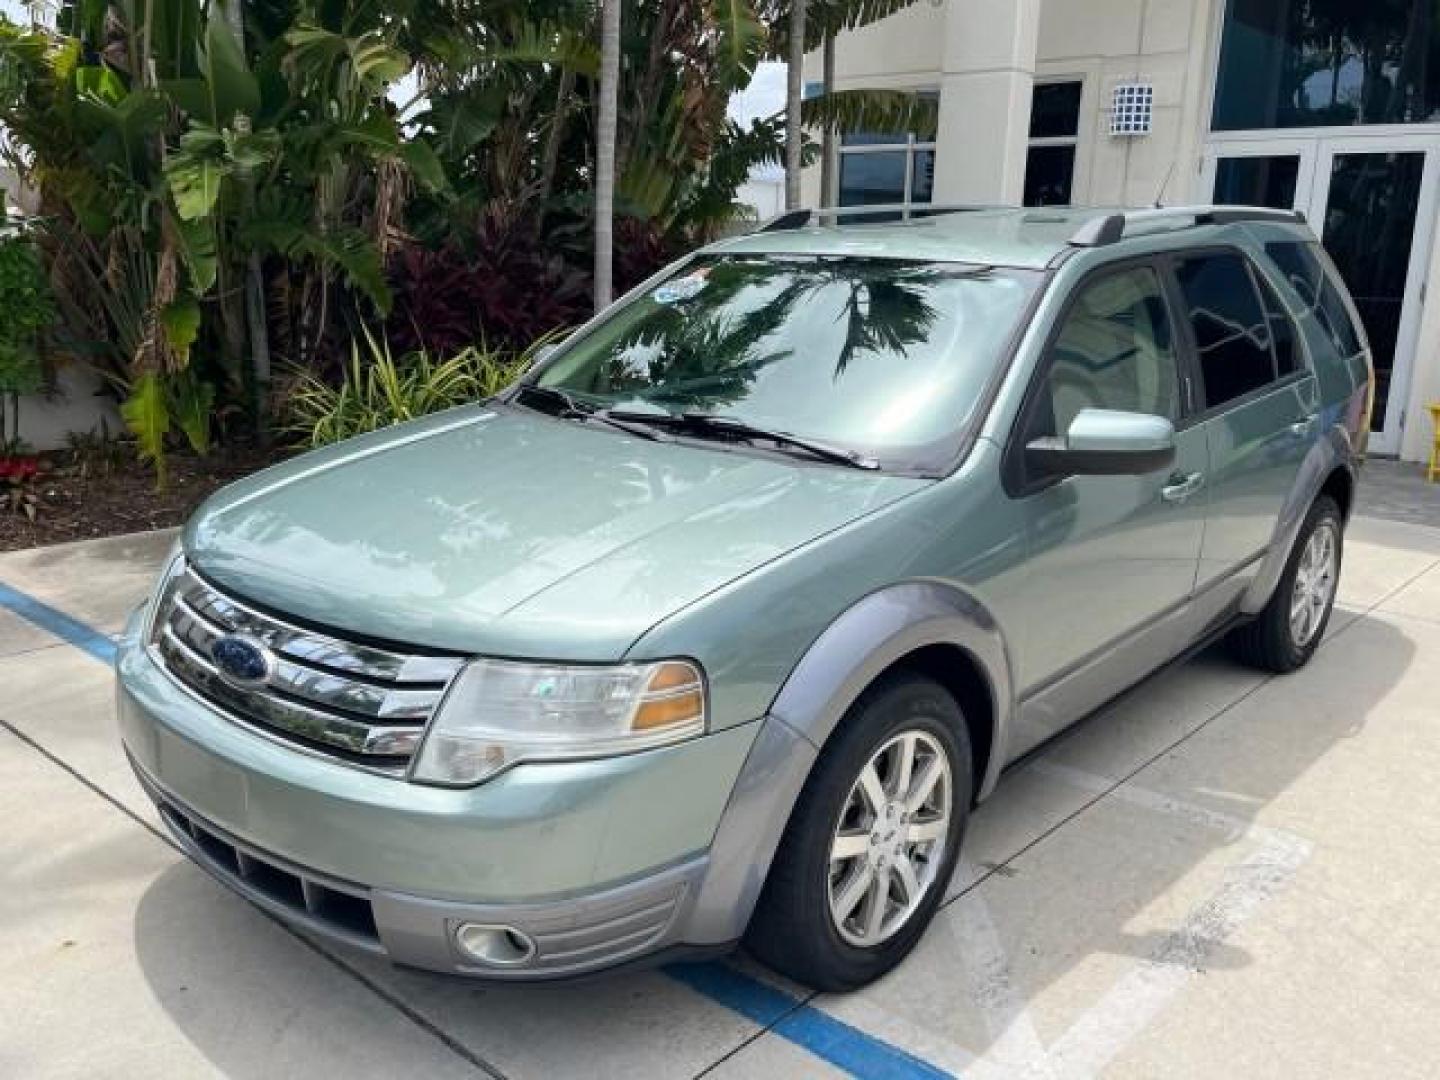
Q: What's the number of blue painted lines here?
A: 2